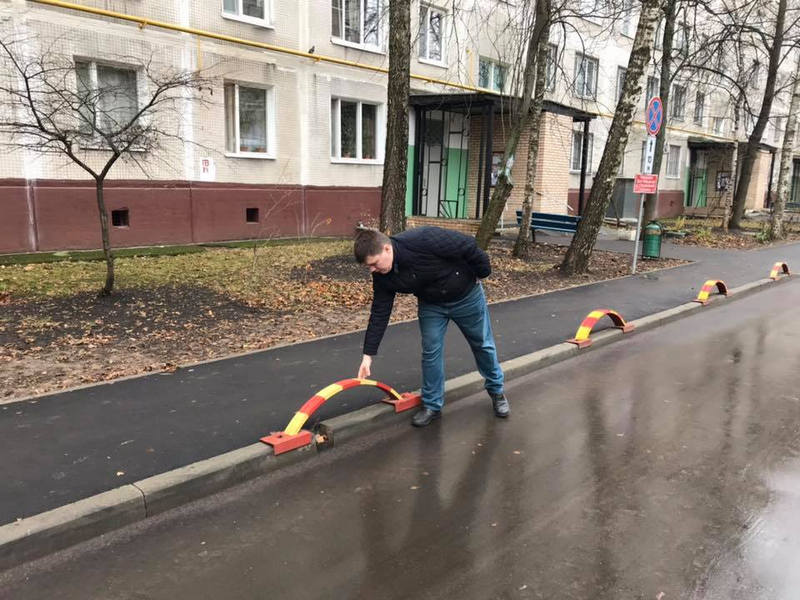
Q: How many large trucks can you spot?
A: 0